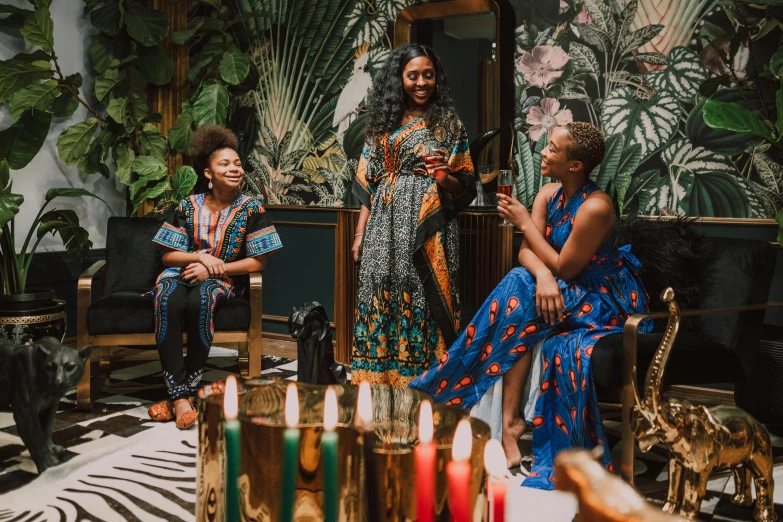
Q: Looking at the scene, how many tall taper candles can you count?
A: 7